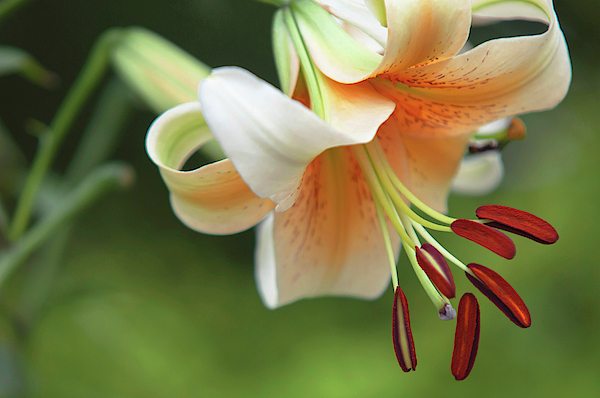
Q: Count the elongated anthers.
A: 6